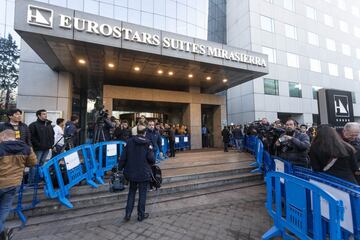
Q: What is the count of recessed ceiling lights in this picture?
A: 8